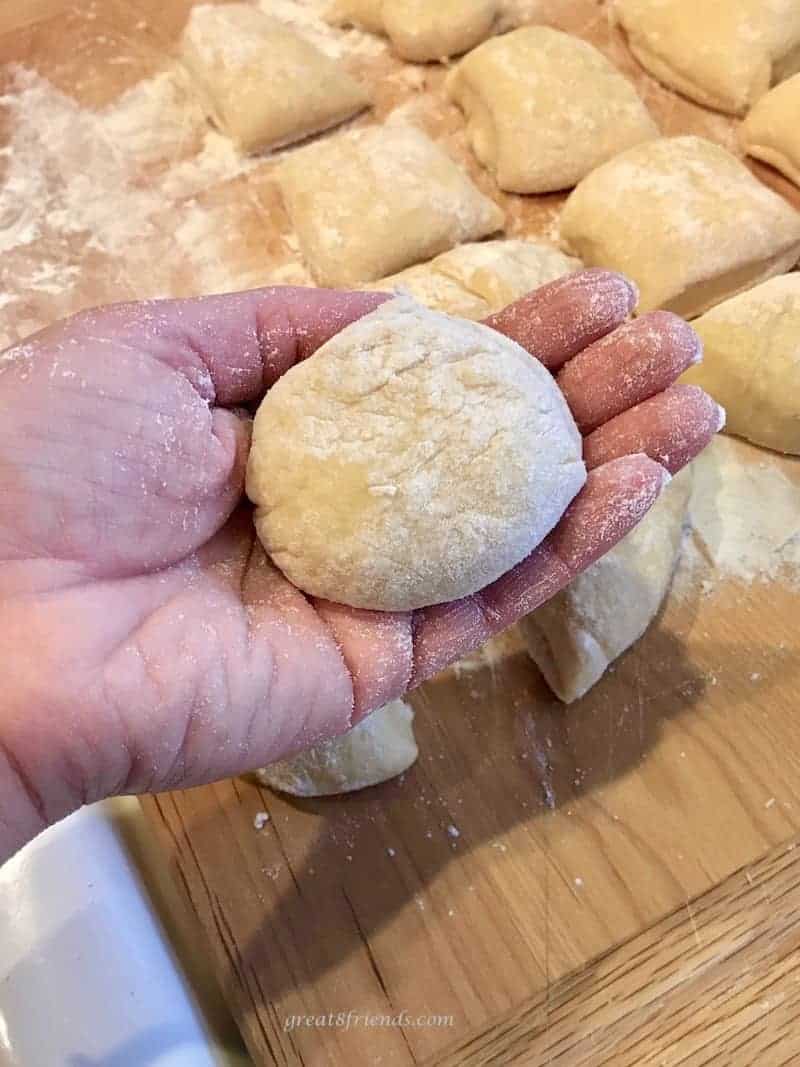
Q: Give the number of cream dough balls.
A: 12